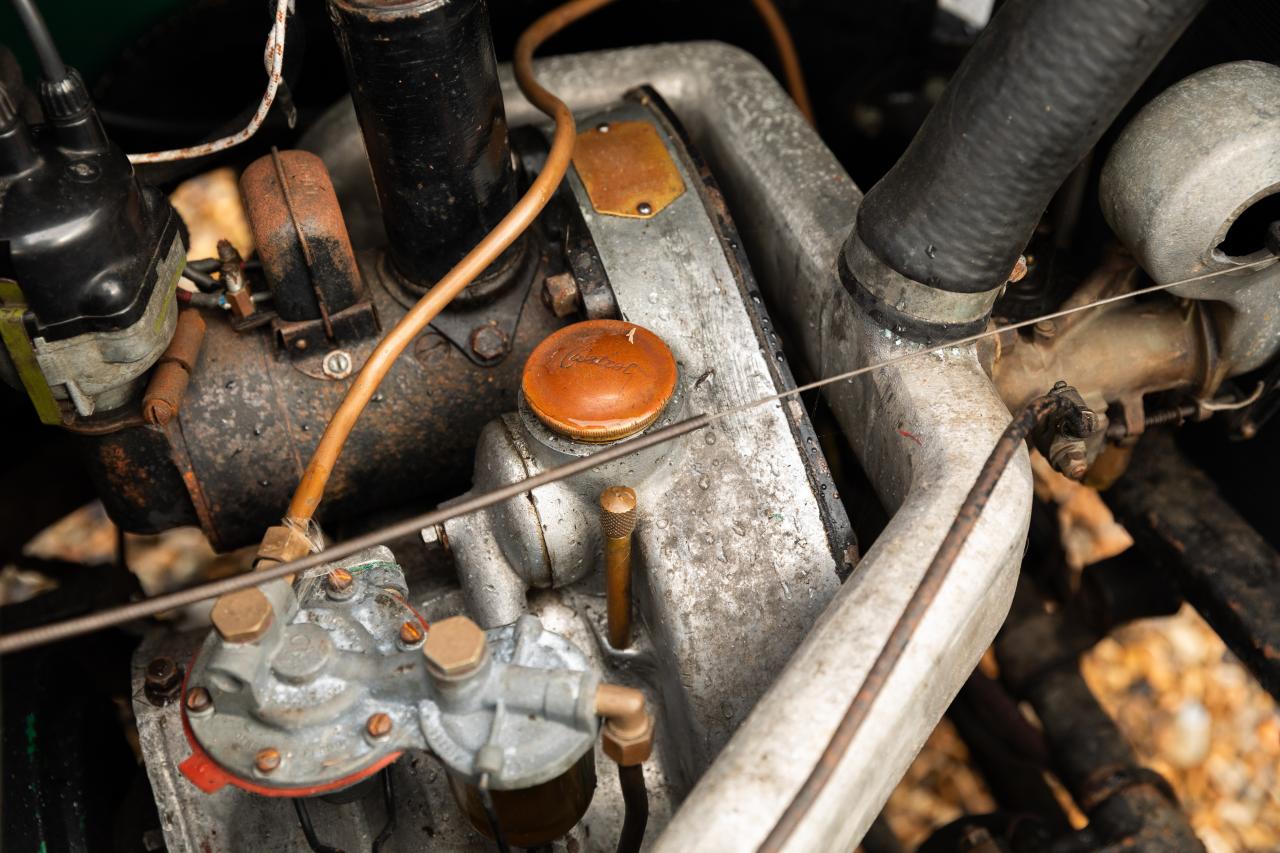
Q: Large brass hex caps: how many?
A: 2